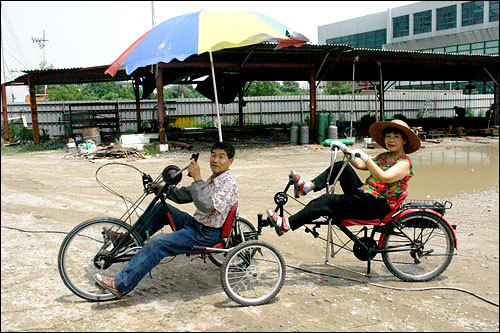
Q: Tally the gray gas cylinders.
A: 3